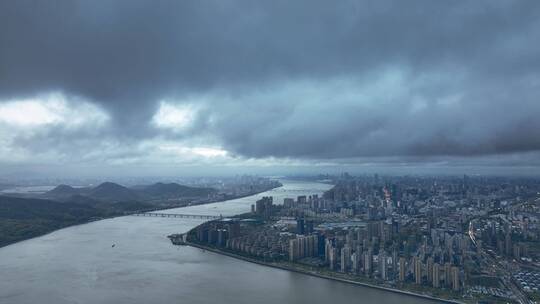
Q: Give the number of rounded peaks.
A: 3